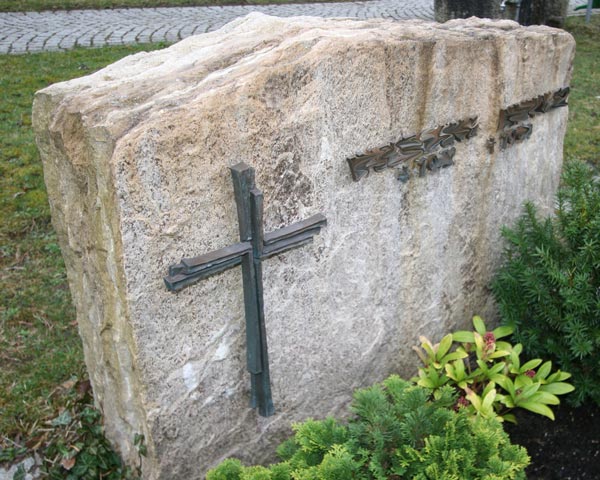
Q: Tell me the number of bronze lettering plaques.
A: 2